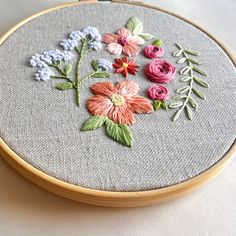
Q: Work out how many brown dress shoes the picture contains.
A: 0